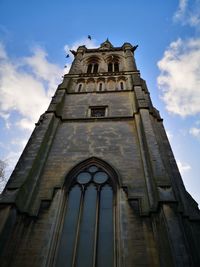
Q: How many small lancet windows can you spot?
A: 3